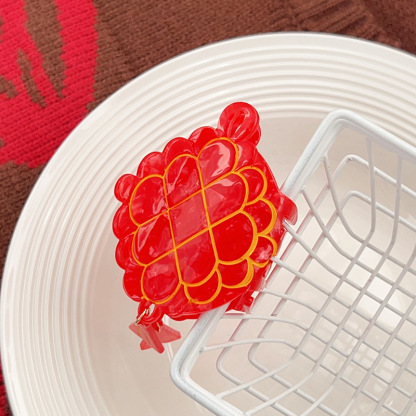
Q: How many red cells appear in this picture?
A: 14